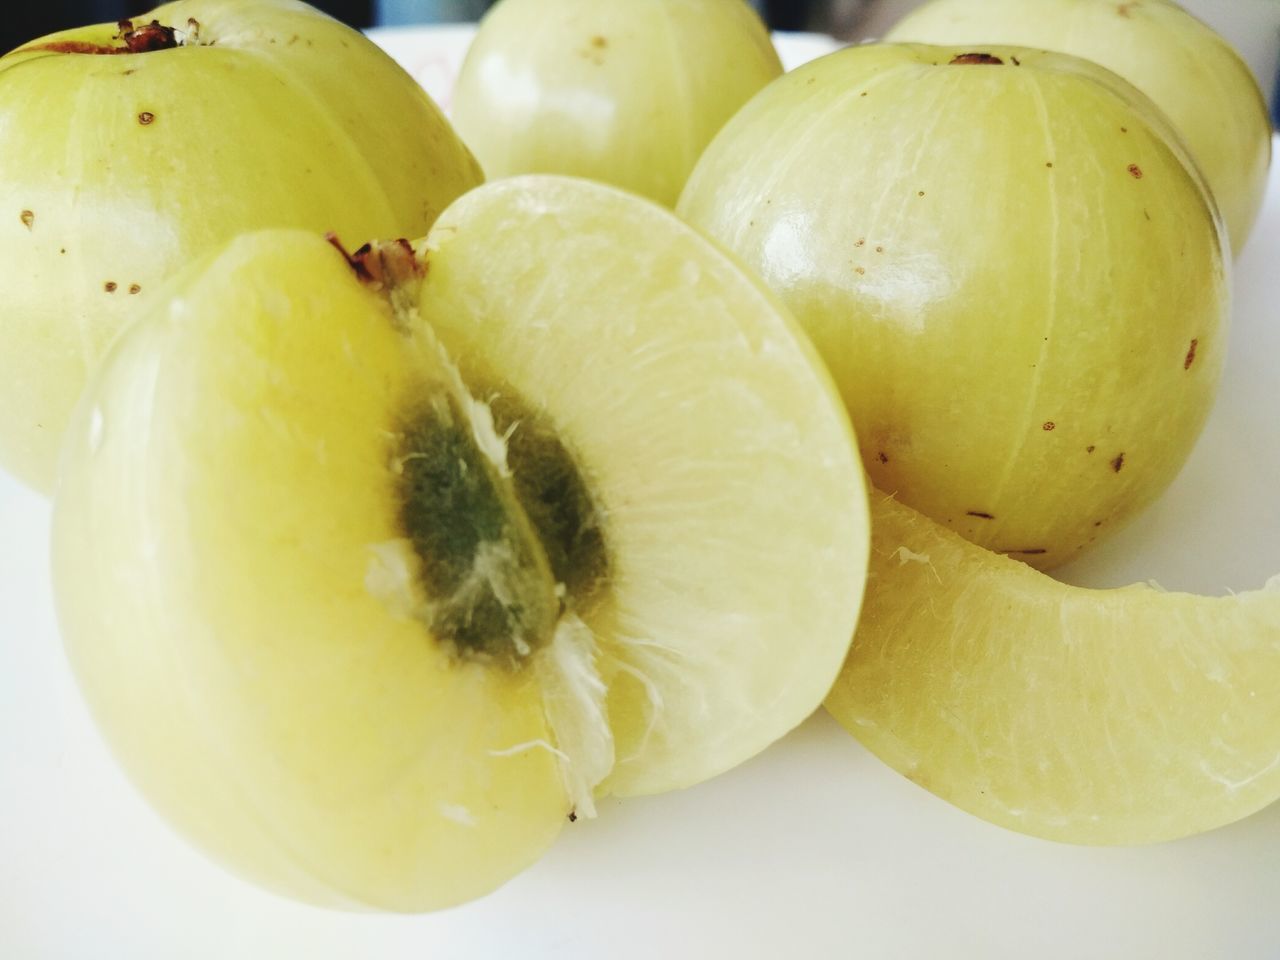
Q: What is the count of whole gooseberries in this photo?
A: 4